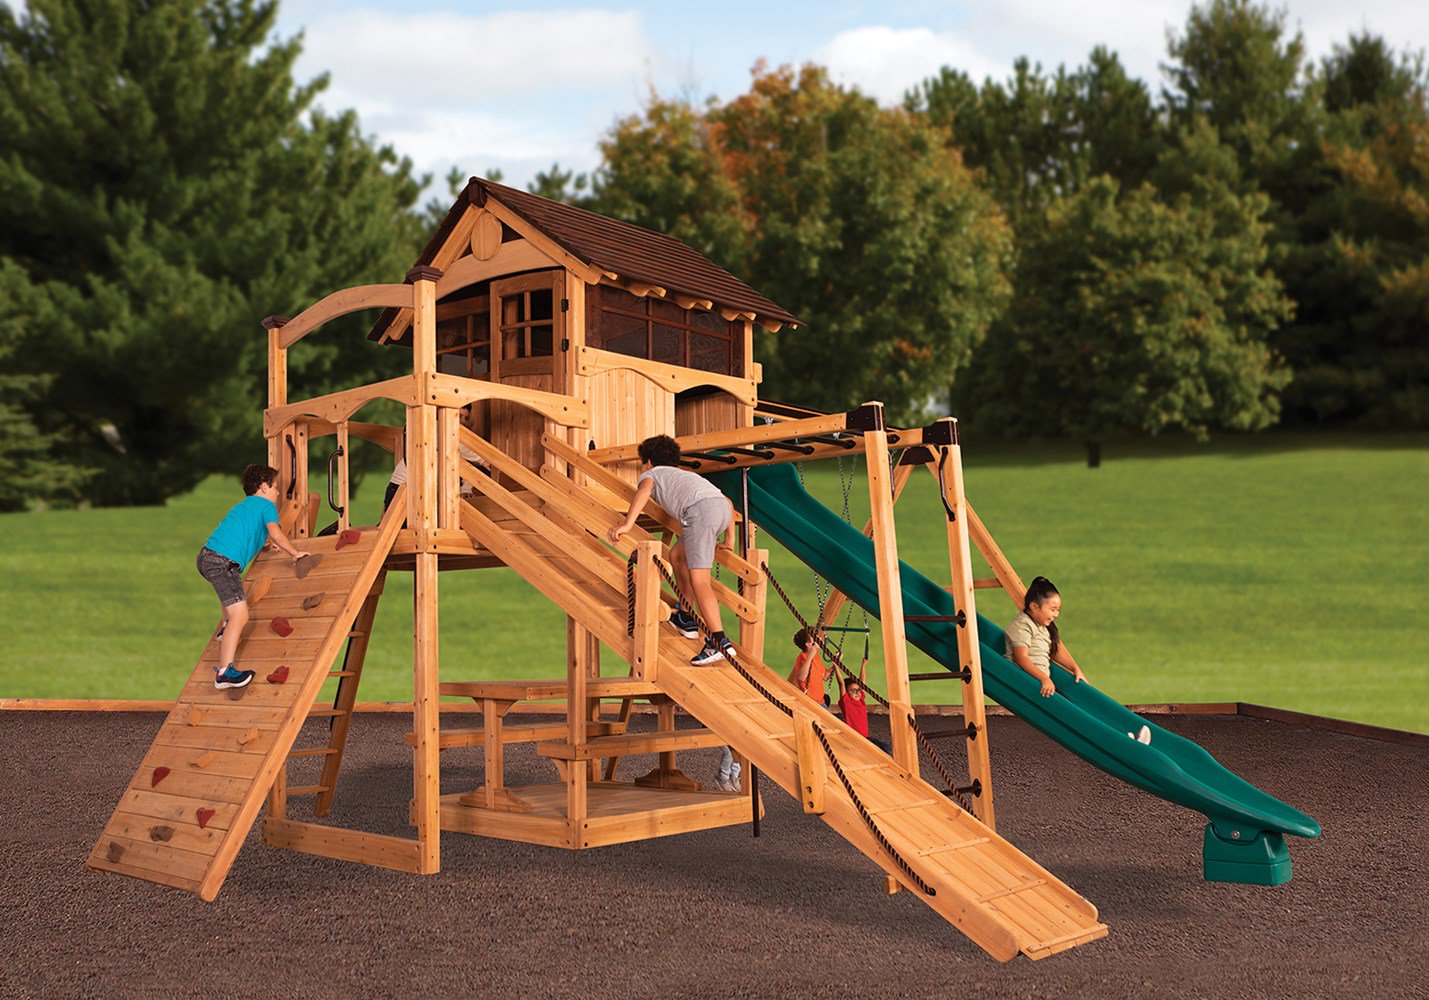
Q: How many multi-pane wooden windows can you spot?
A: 3